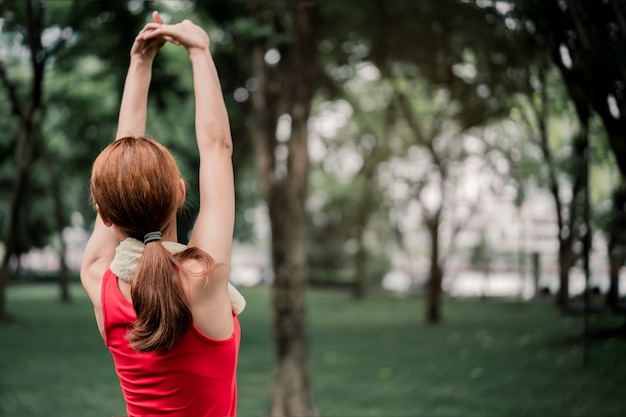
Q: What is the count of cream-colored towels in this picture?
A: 1